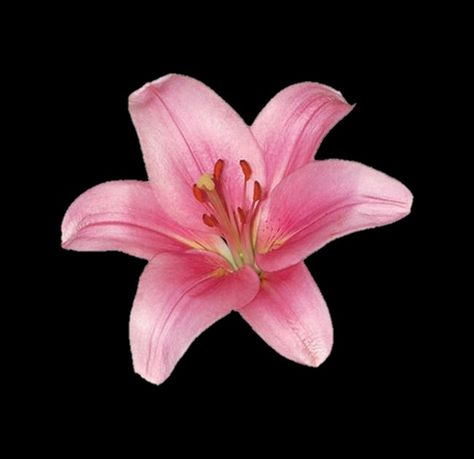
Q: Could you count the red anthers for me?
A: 6